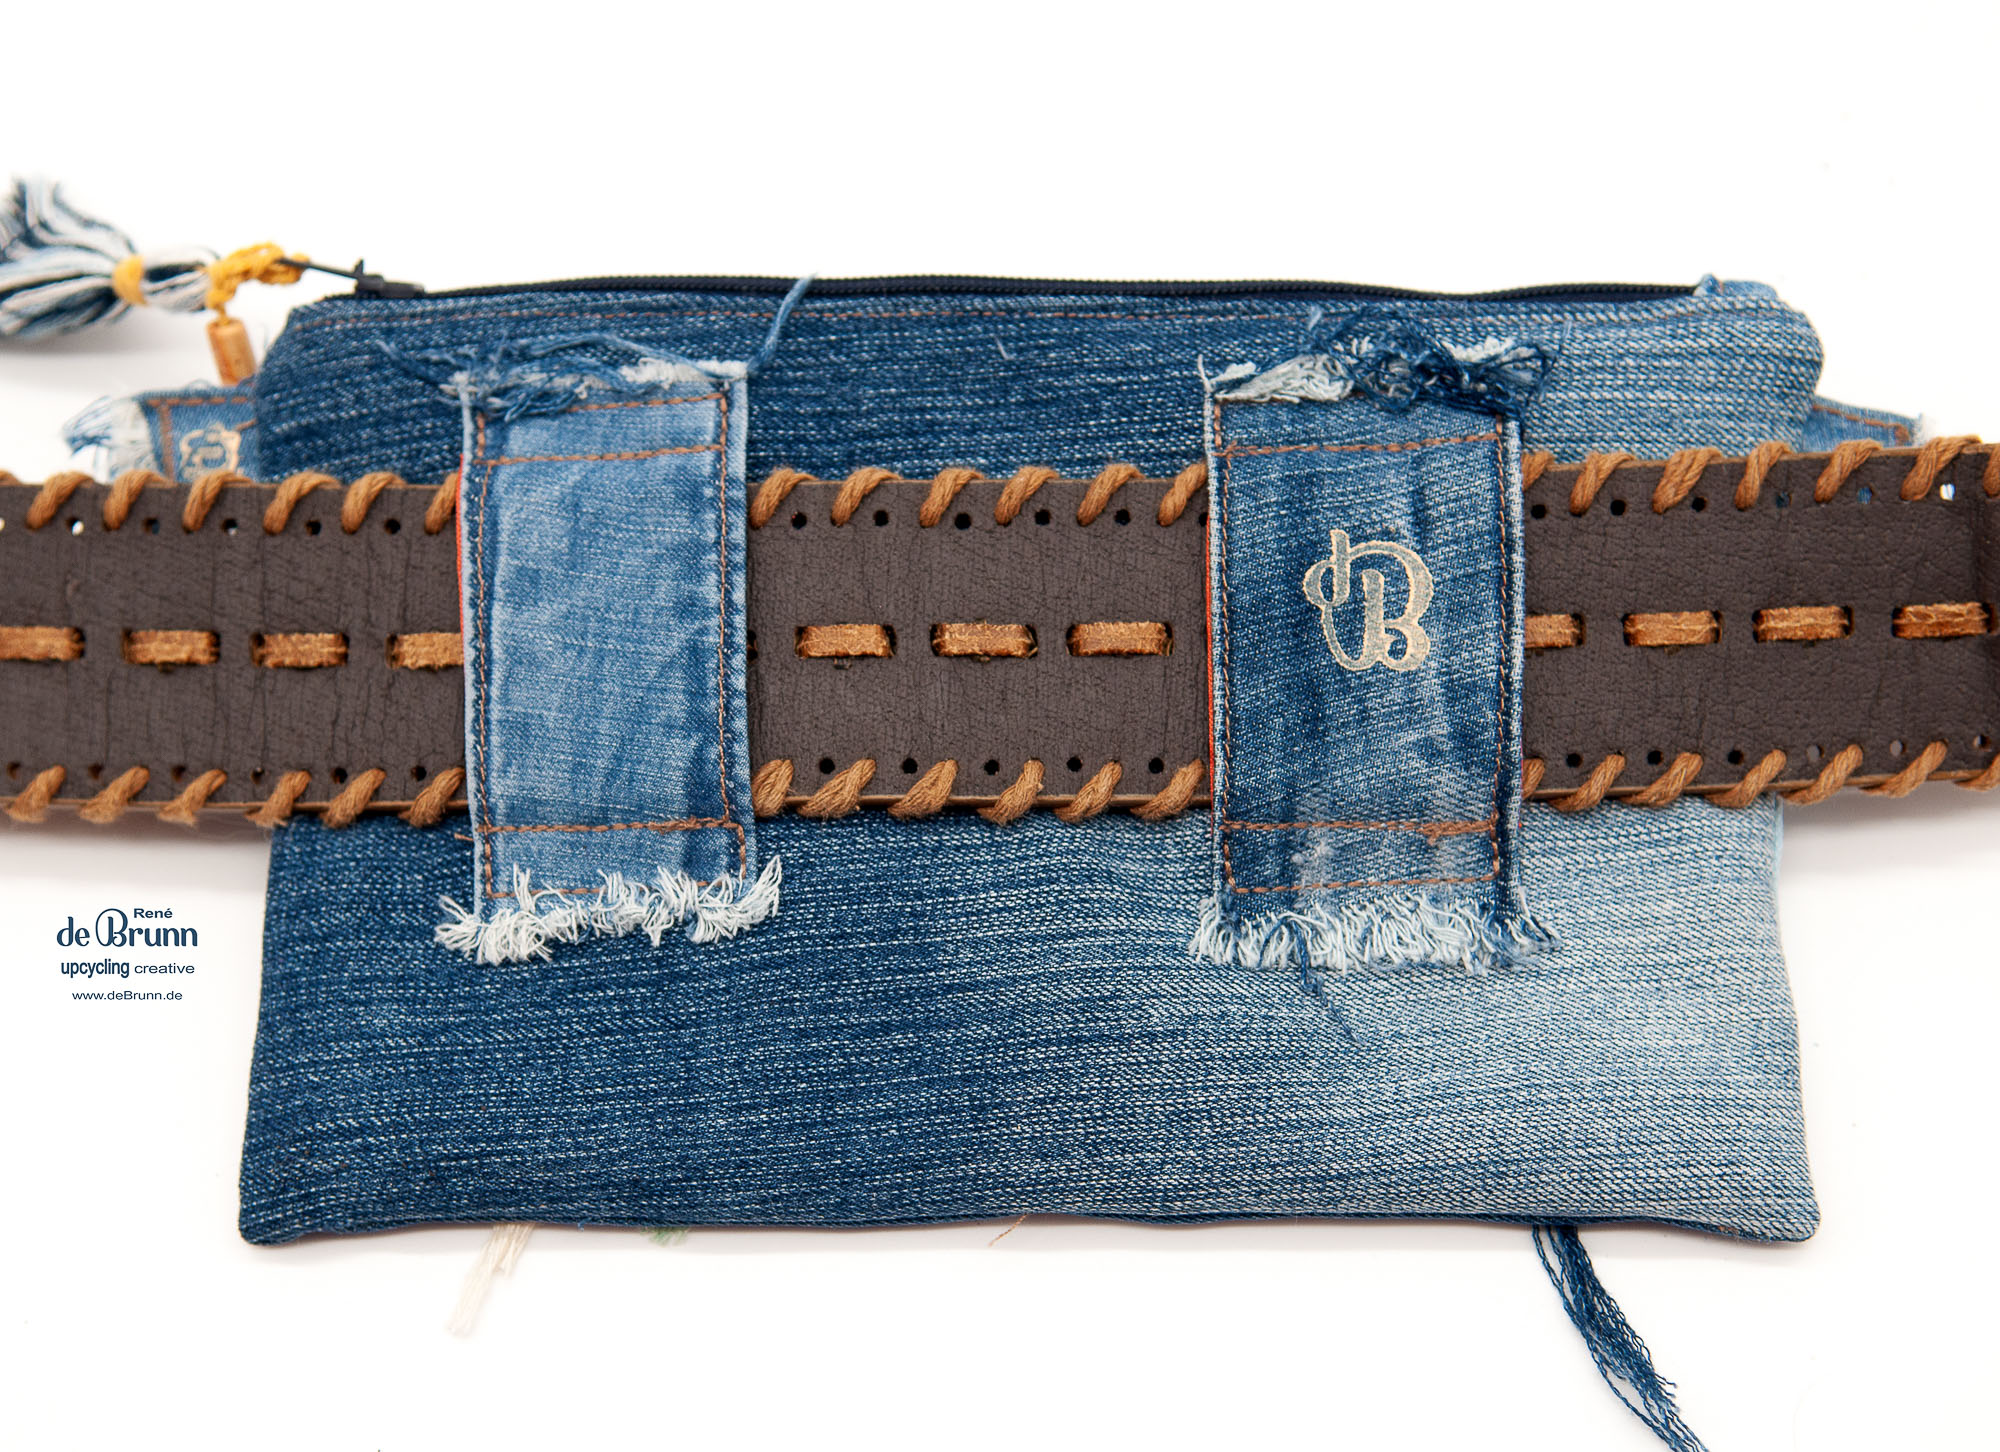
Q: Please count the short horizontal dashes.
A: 11